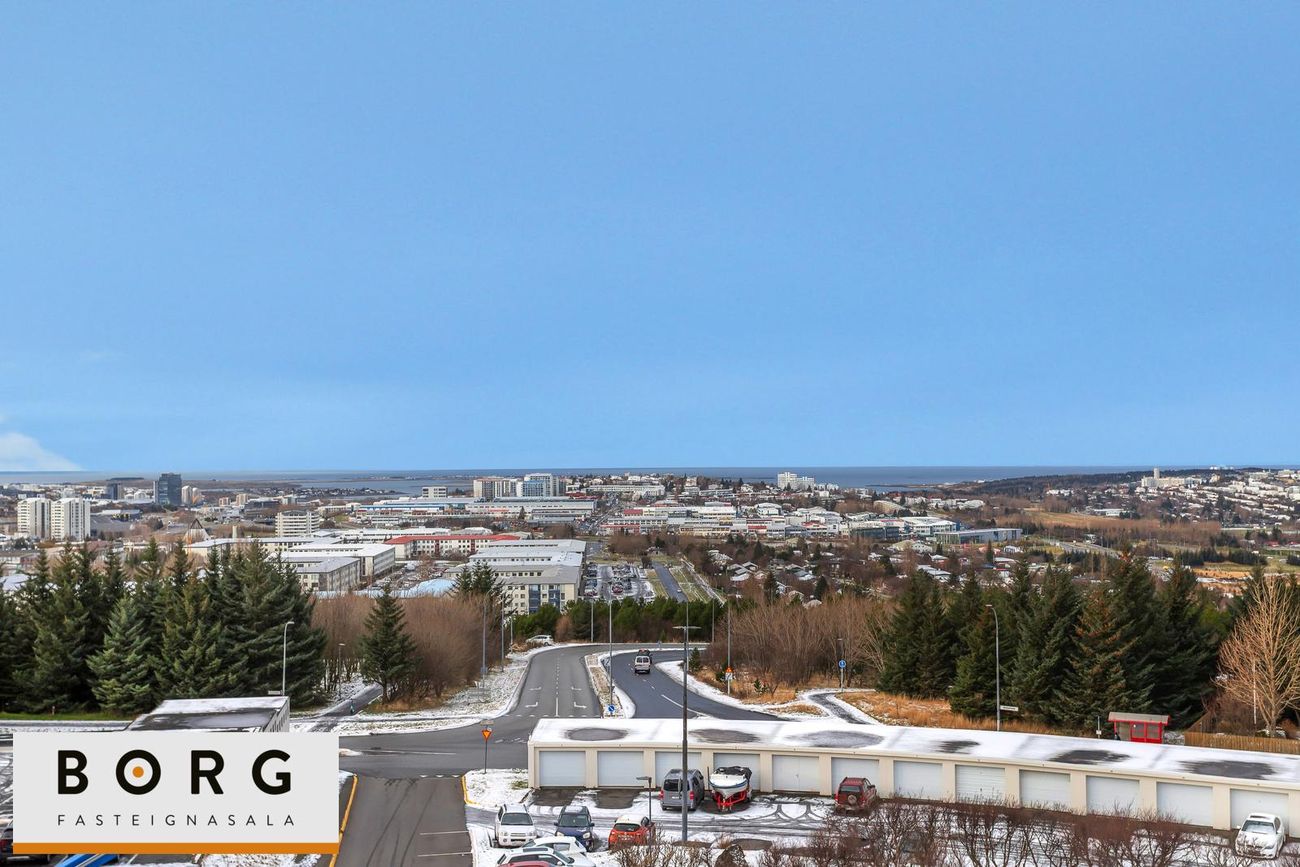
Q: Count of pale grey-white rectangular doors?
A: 12